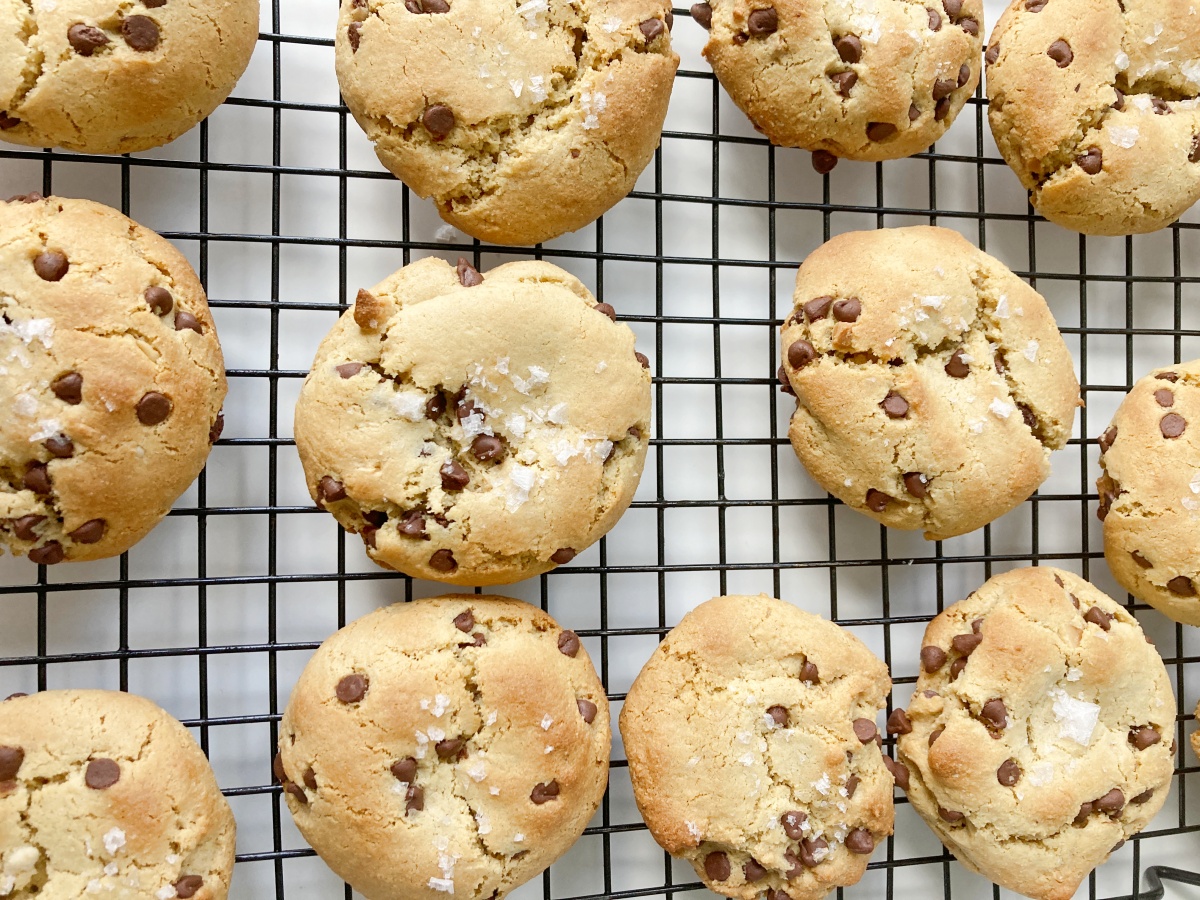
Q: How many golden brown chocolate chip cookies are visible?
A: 12